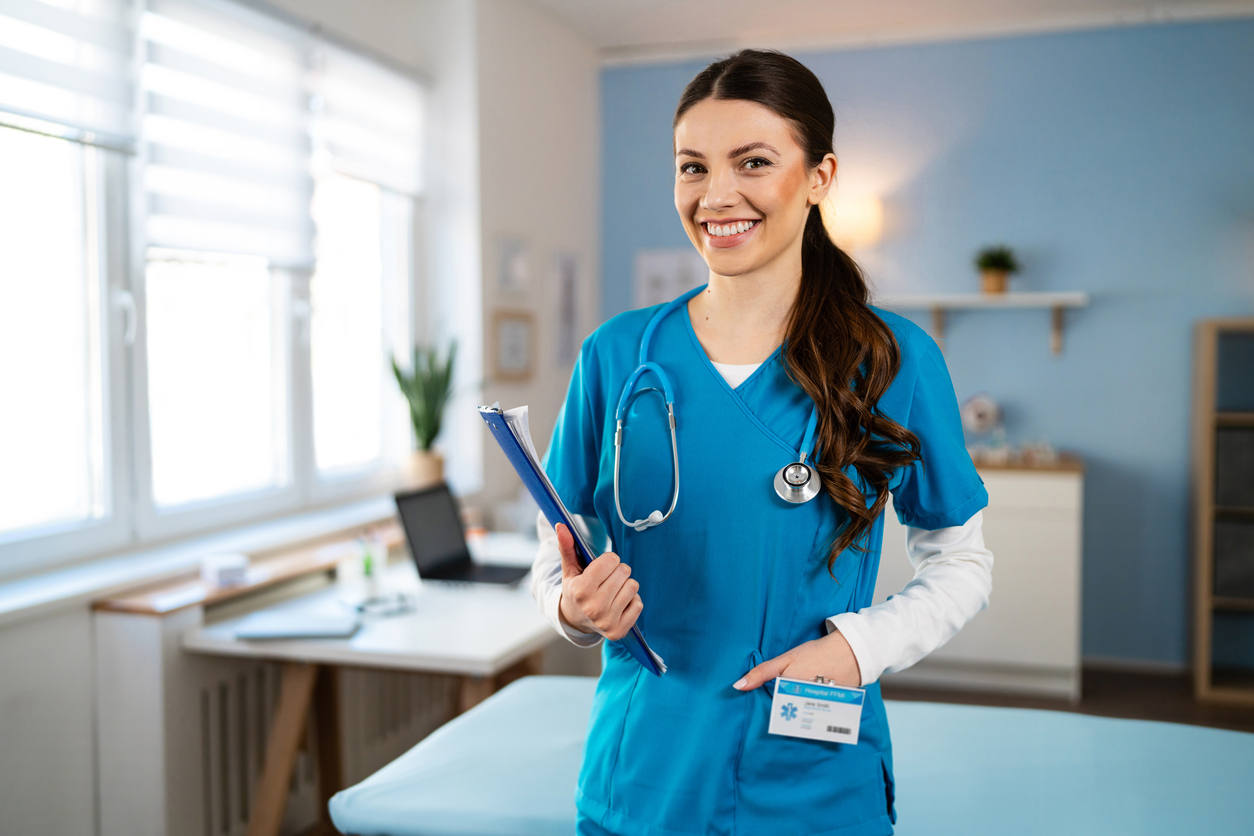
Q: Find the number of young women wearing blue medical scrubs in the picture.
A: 1